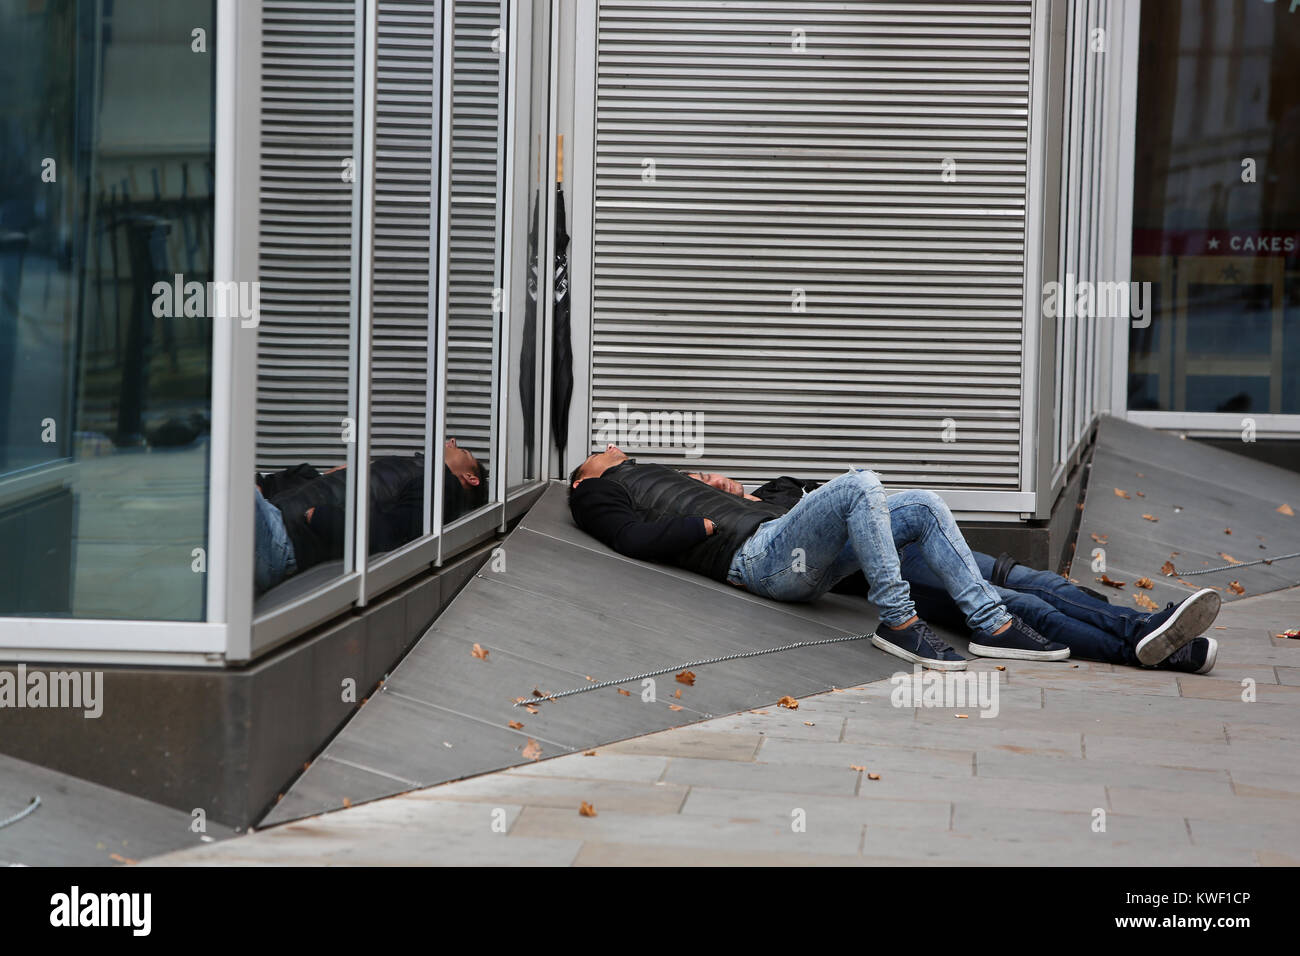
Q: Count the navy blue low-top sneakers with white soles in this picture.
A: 4